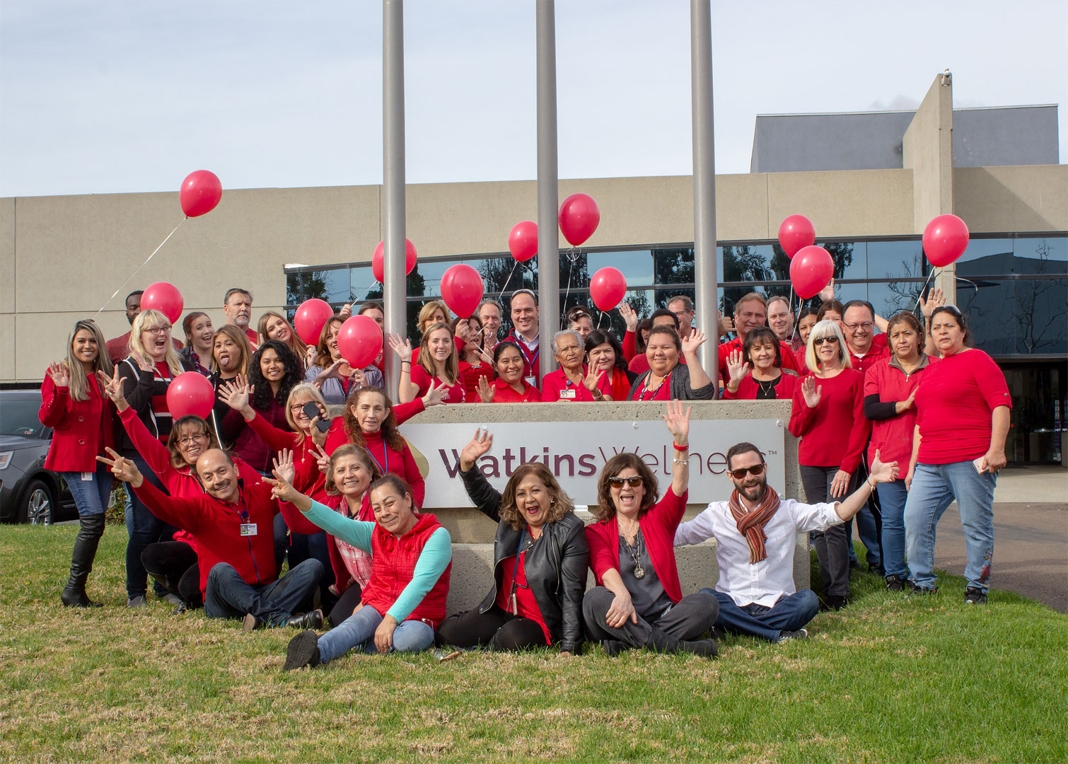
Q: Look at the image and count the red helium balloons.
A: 13